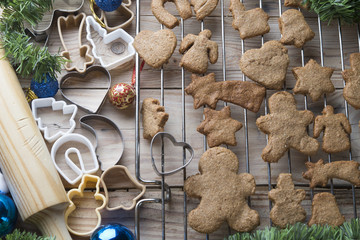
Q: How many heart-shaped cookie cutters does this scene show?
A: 2